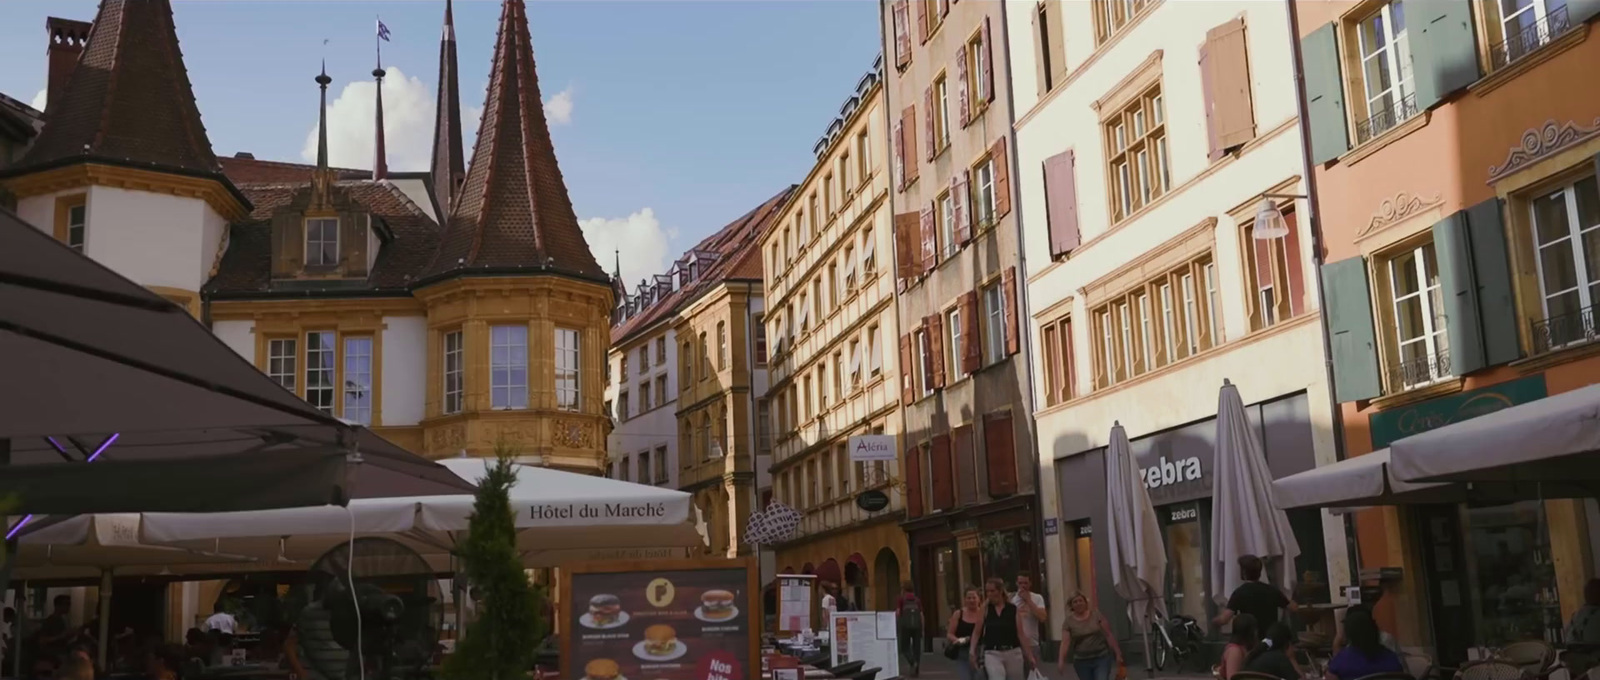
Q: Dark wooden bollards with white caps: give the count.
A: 0